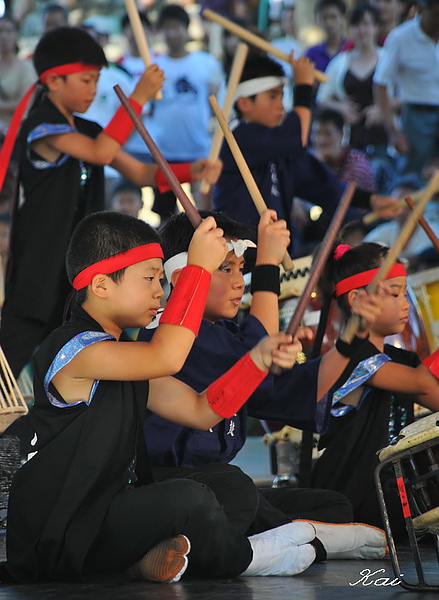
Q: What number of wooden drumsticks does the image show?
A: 9